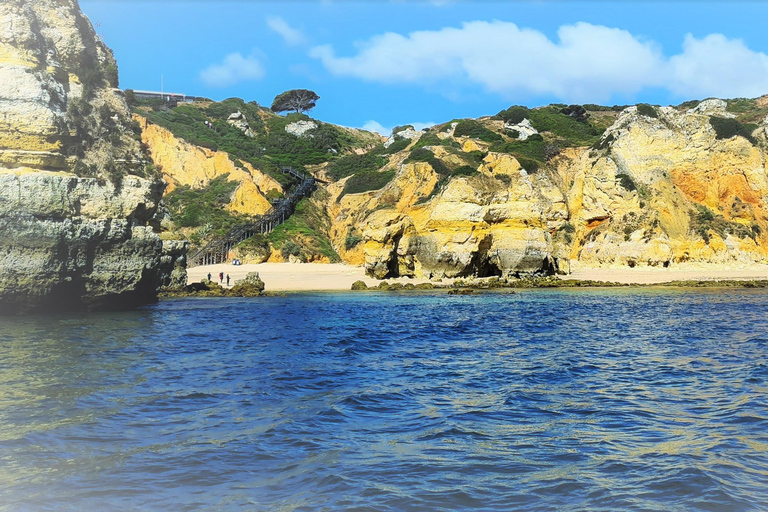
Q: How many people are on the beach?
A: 3